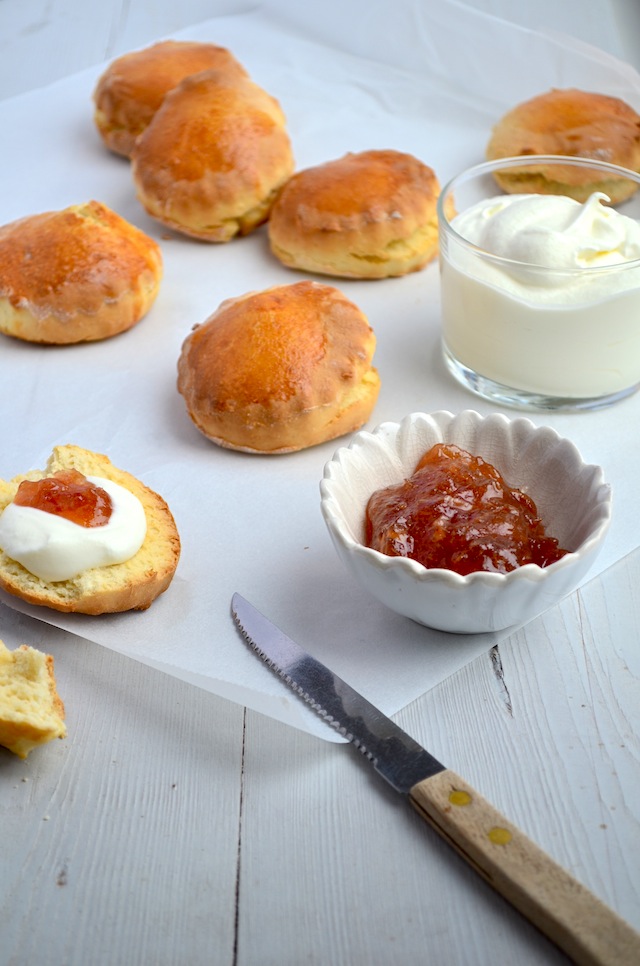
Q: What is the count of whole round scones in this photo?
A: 6